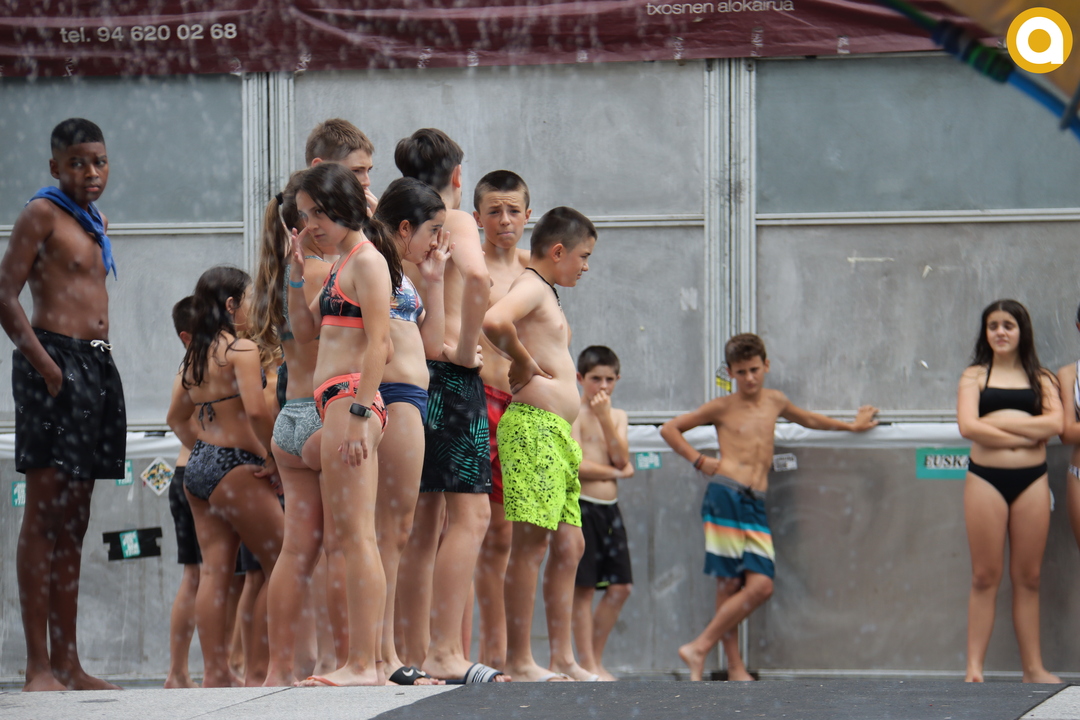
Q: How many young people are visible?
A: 14